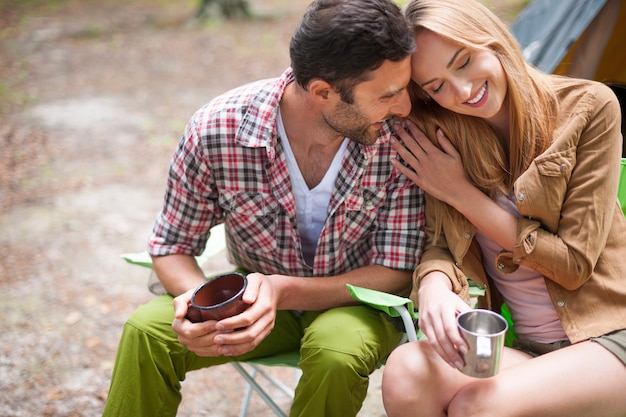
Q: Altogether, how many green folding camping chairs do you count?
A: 2